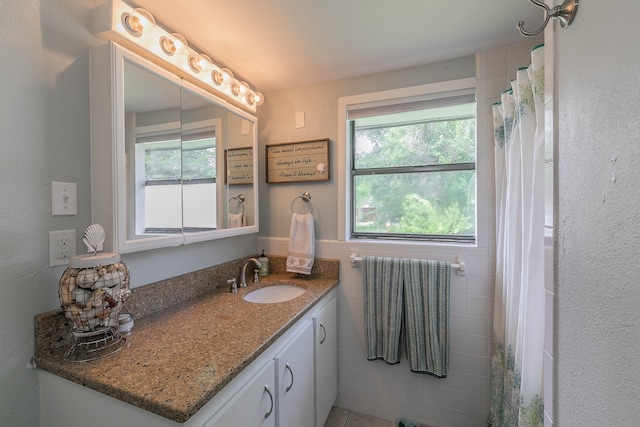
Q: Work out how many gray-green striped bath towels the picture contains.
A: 2